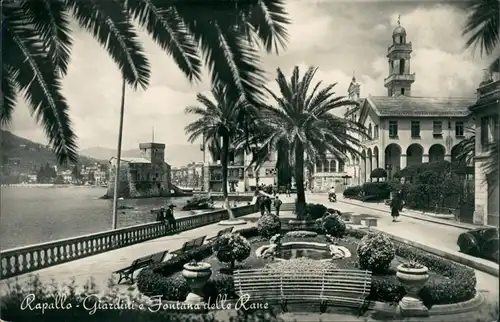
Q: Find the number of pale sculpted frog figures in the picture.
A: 4